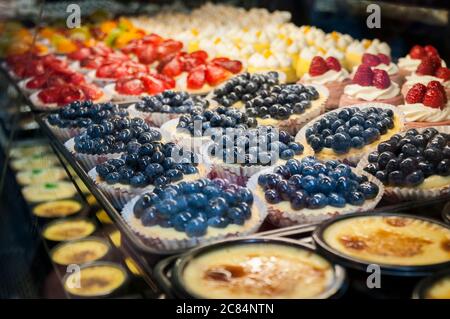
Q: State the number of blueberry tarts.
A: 12